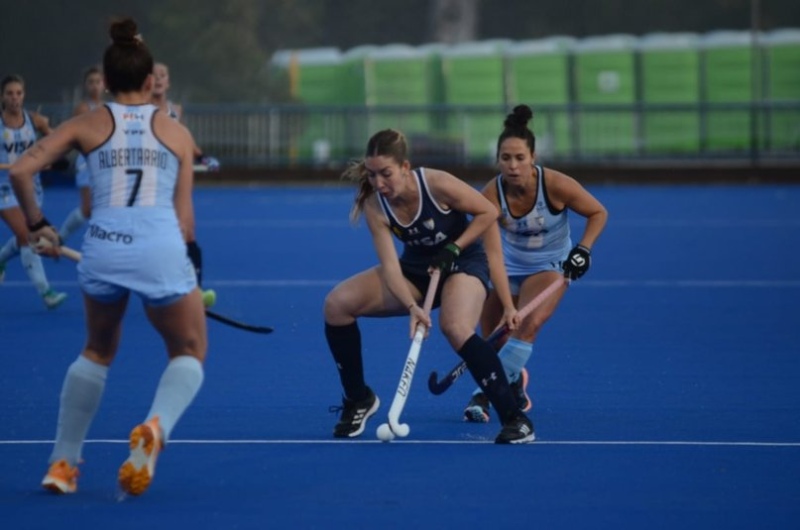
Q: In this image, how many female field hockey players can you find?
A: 6